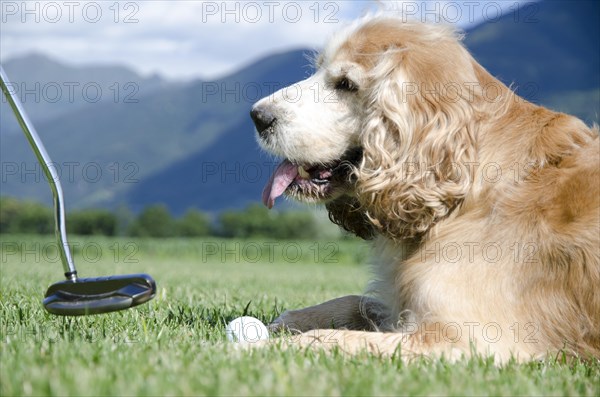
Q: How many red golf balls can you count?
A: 0